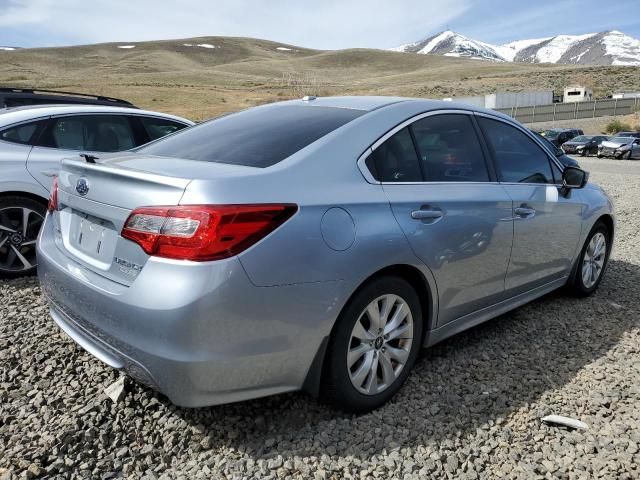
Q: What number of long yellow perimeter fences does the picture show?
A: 0